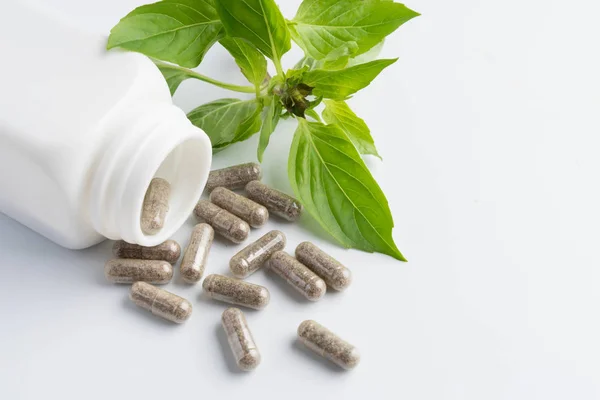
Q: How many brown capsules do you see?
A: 15